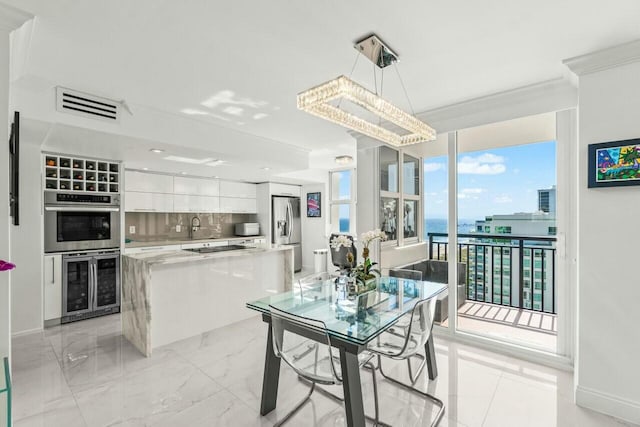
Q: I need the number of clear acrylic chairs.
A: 4